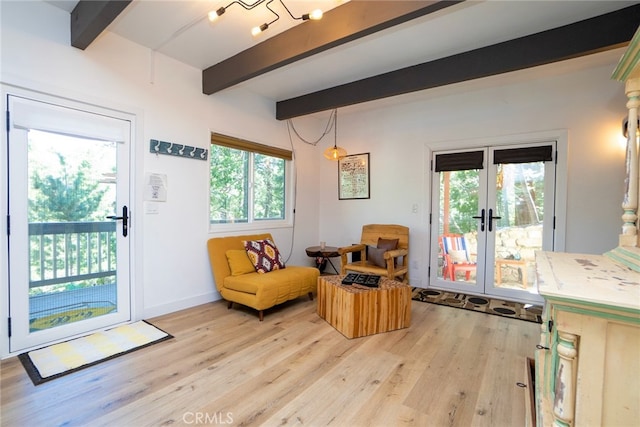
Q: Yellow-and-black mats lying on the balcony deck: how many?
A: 1